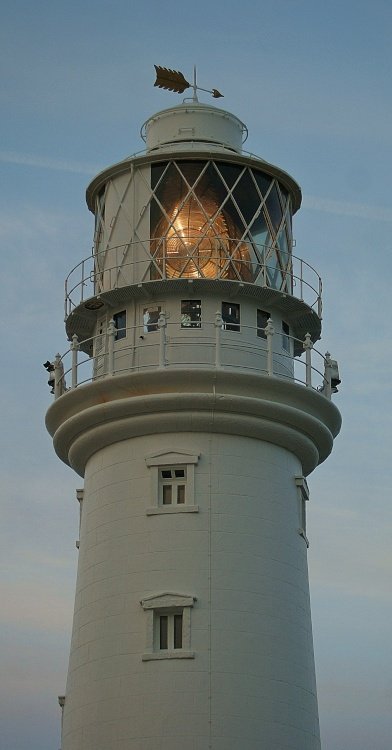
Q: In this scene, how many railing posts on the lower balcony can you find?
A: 8